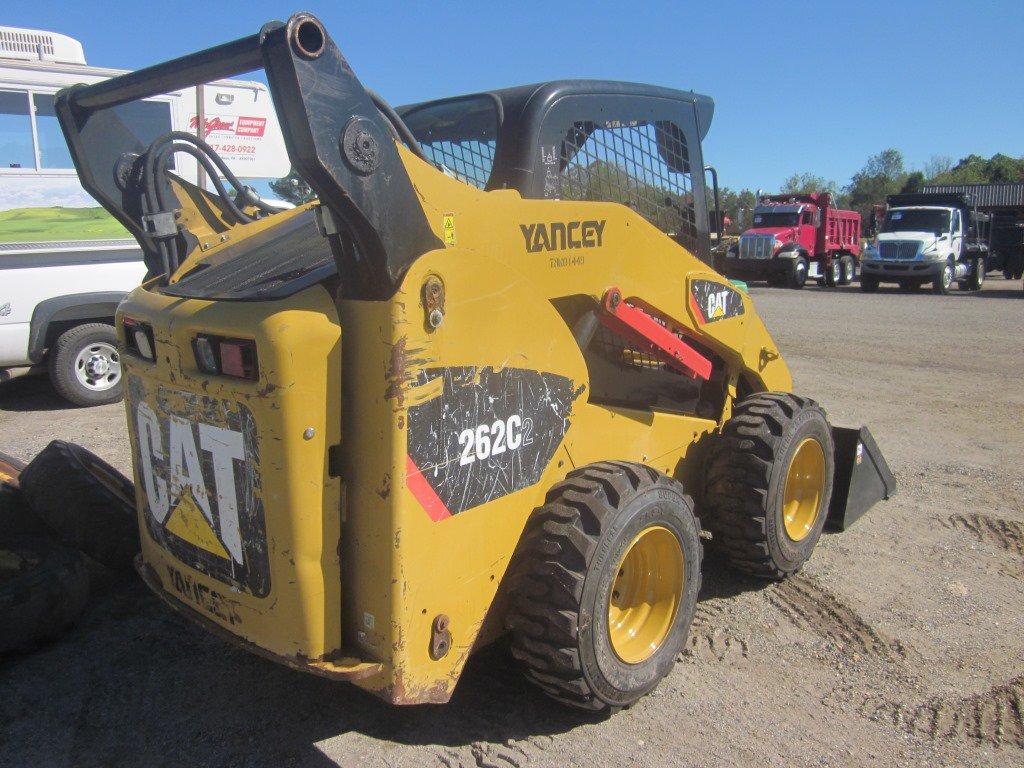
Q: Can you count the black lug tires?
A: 2